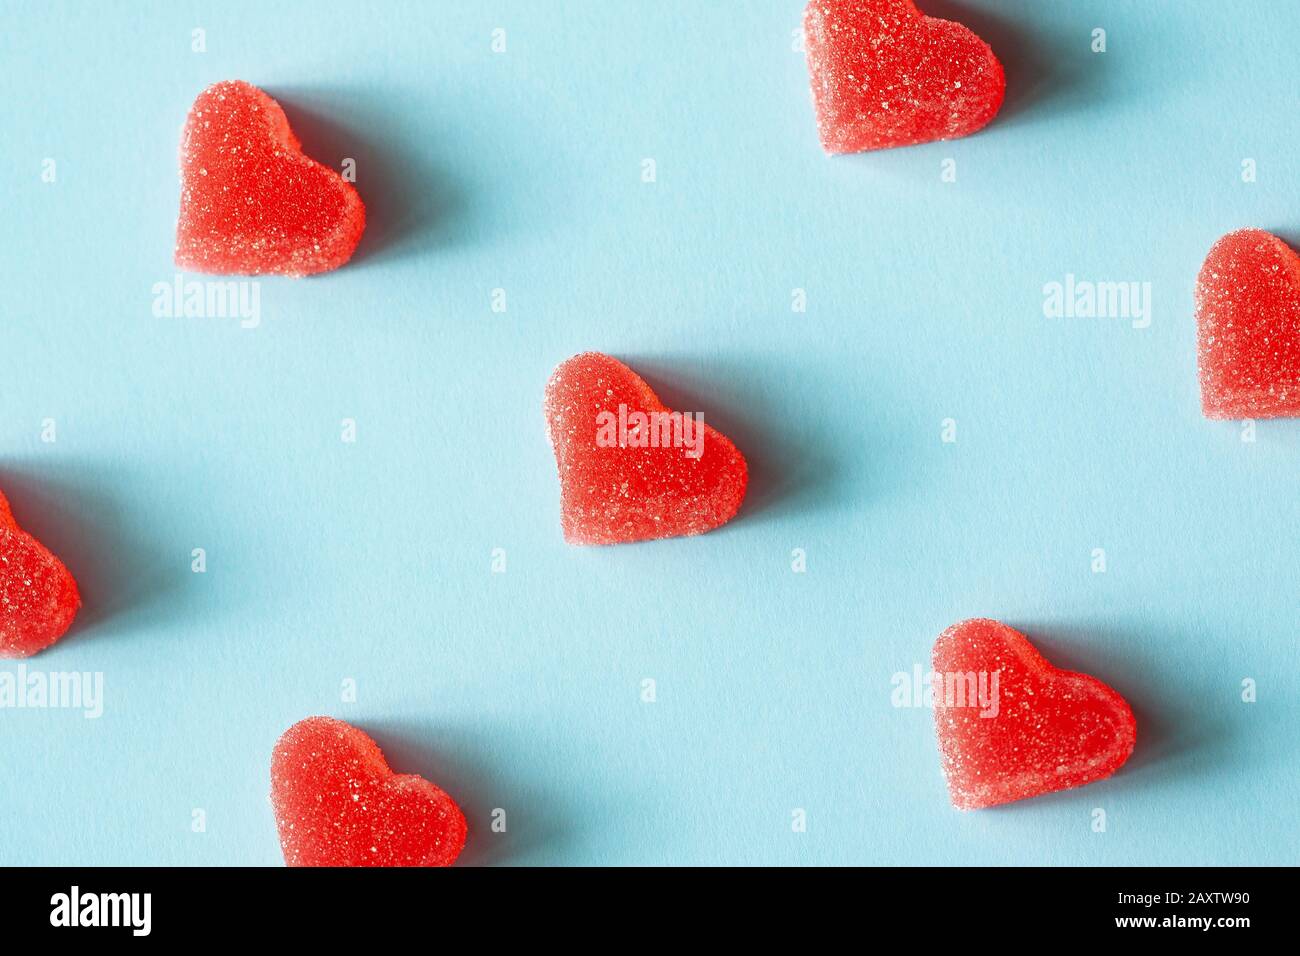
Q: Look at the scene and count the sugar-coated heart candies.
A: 7